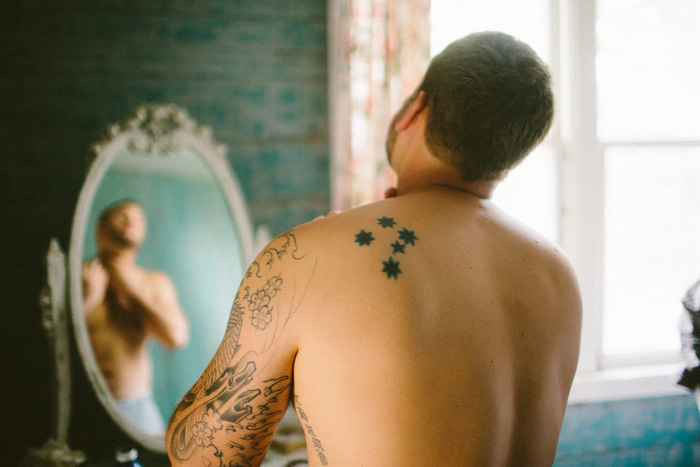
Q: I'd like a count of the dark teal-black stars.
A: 5